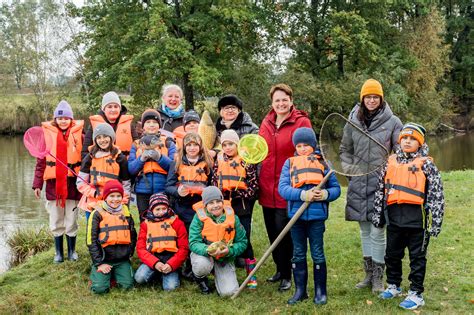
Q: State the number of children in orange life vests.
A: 12